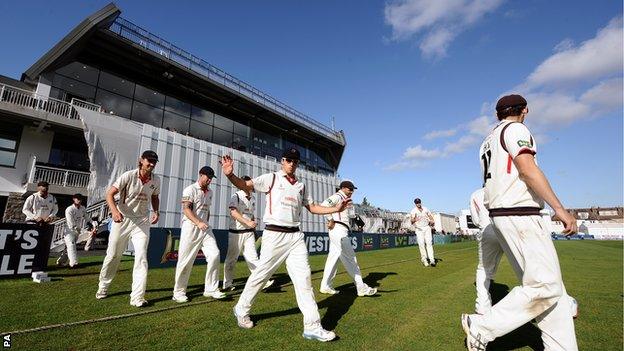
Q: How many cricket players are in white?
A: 10